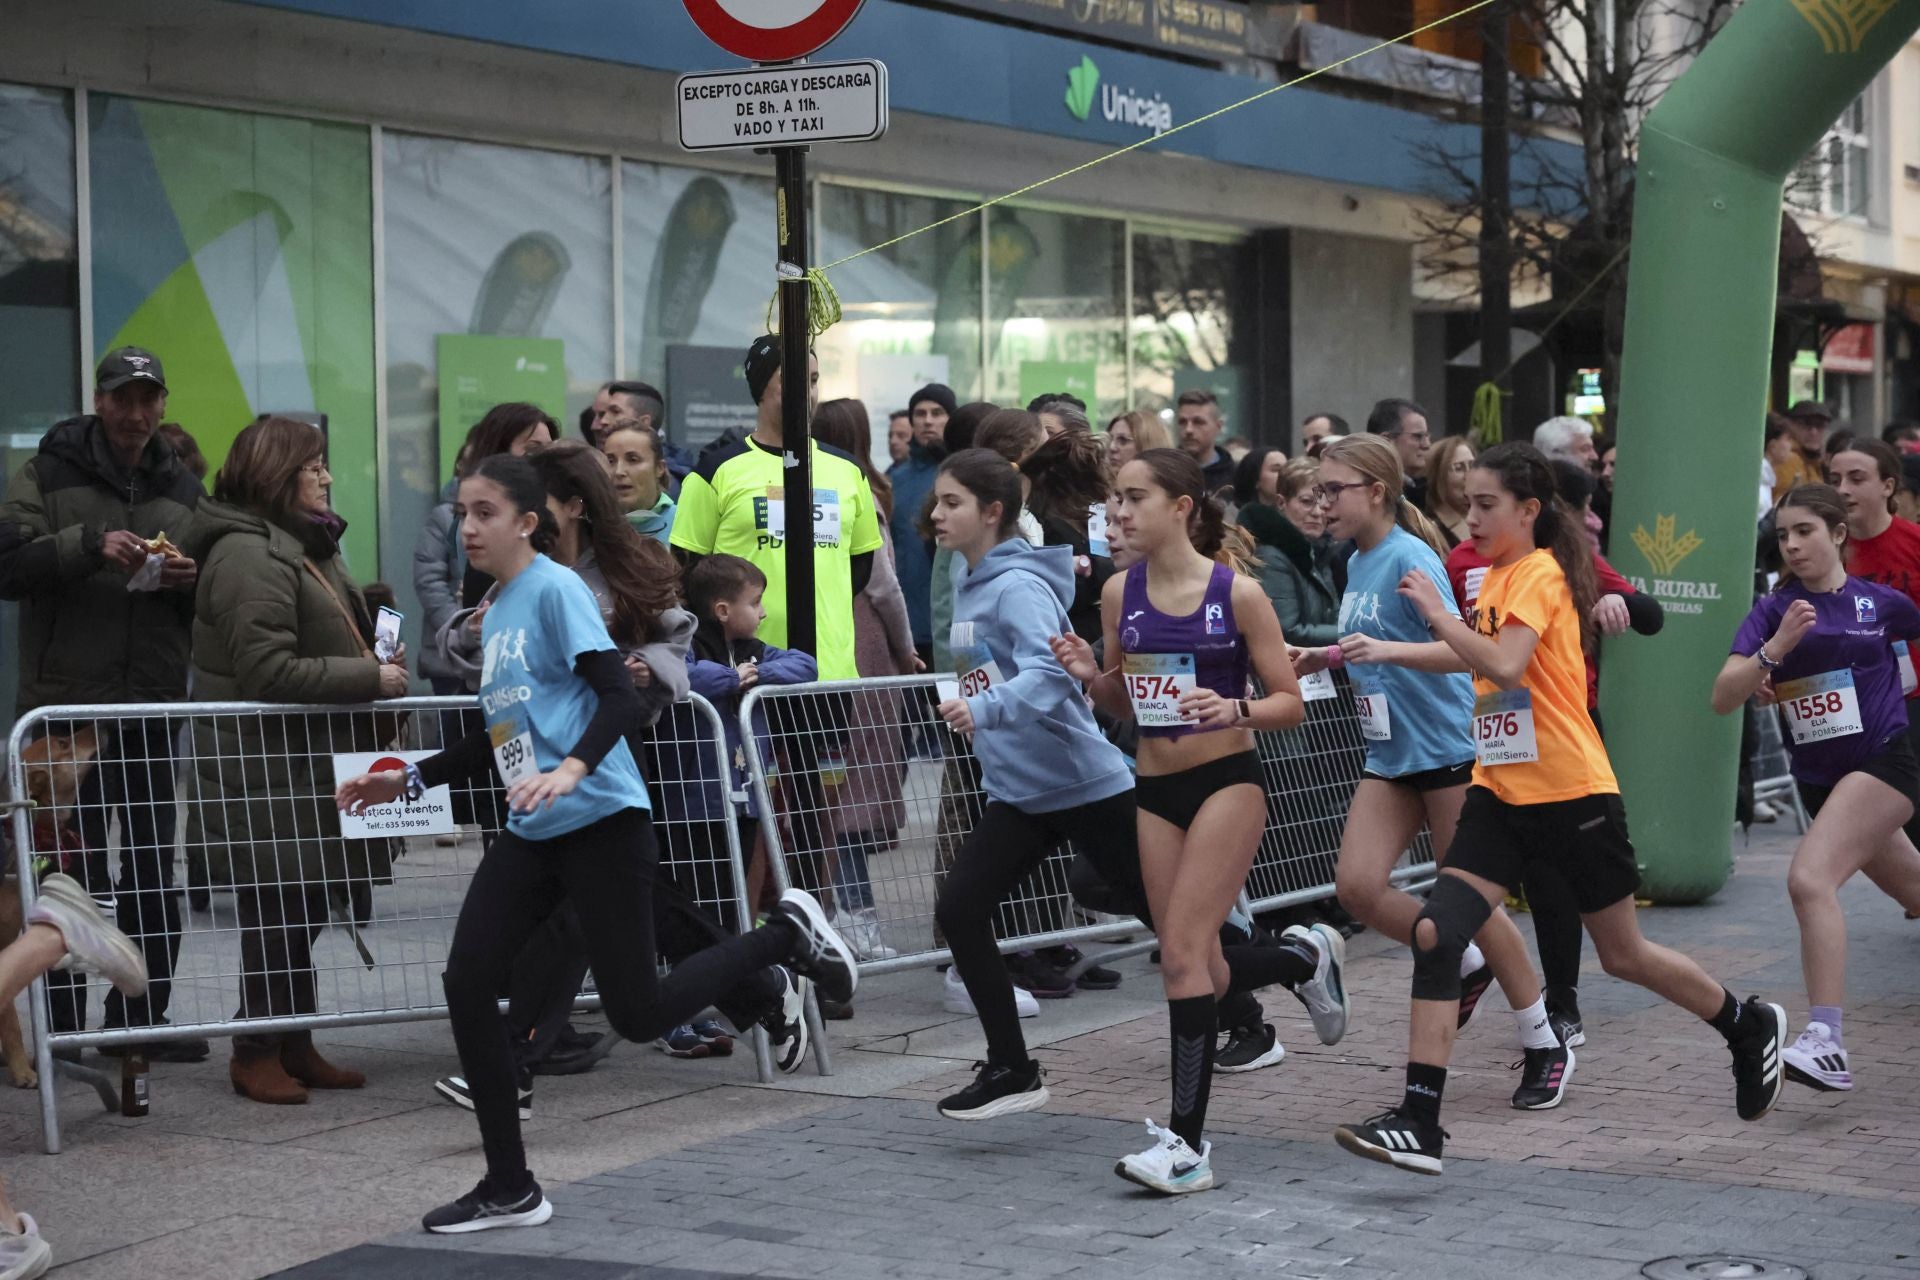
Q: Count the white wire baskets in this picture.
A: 0